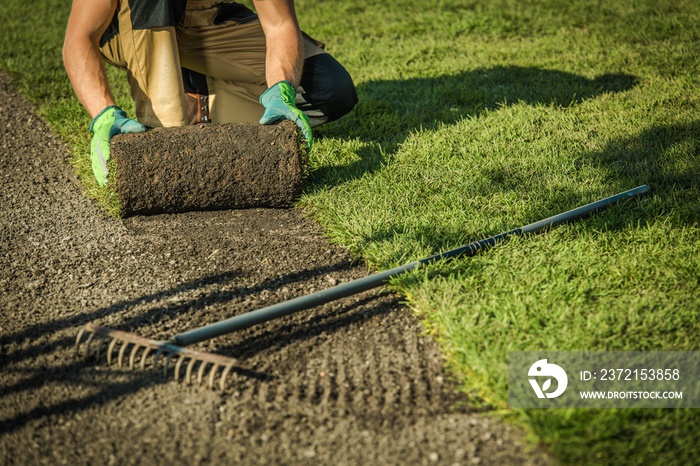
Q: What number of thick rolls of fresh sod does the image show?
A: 1